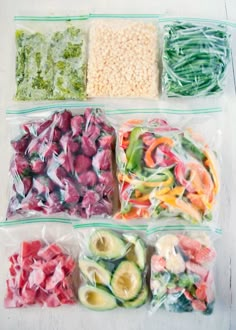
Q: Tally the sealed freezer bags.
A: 8